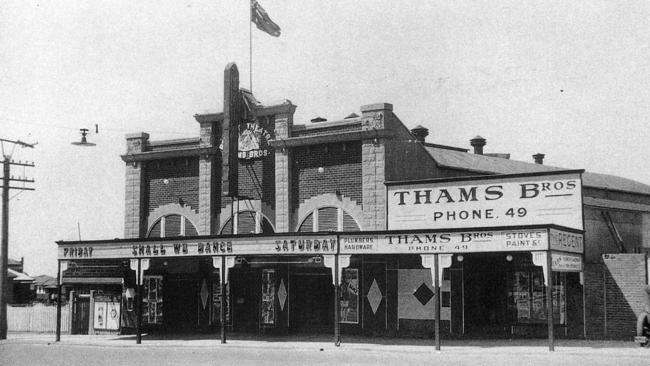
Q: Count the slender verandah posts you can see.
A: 6